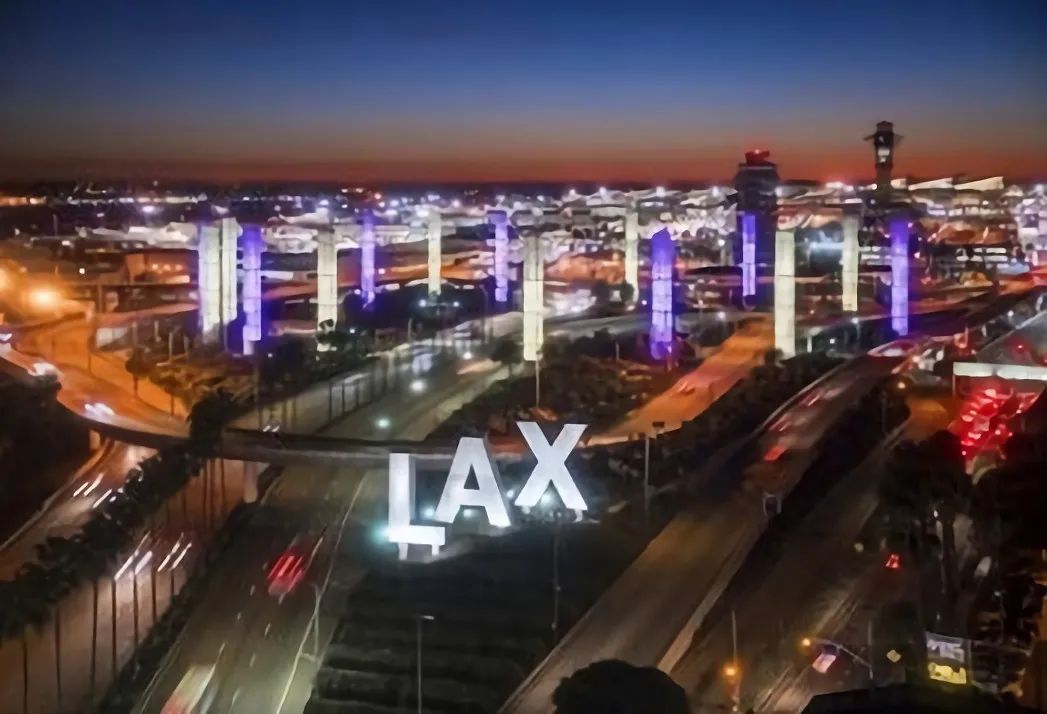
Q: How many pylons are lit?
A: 14